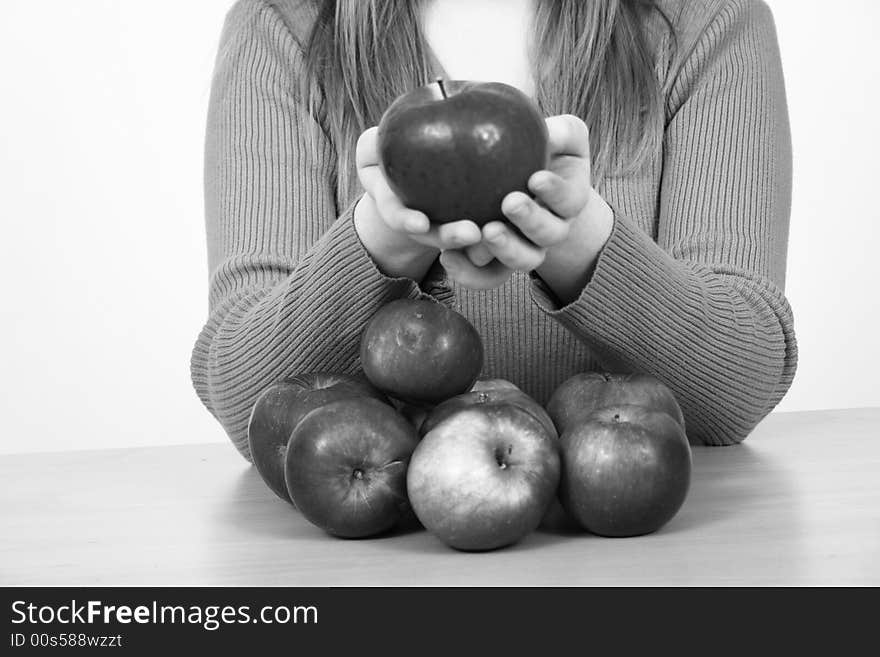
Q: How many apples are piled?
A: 8